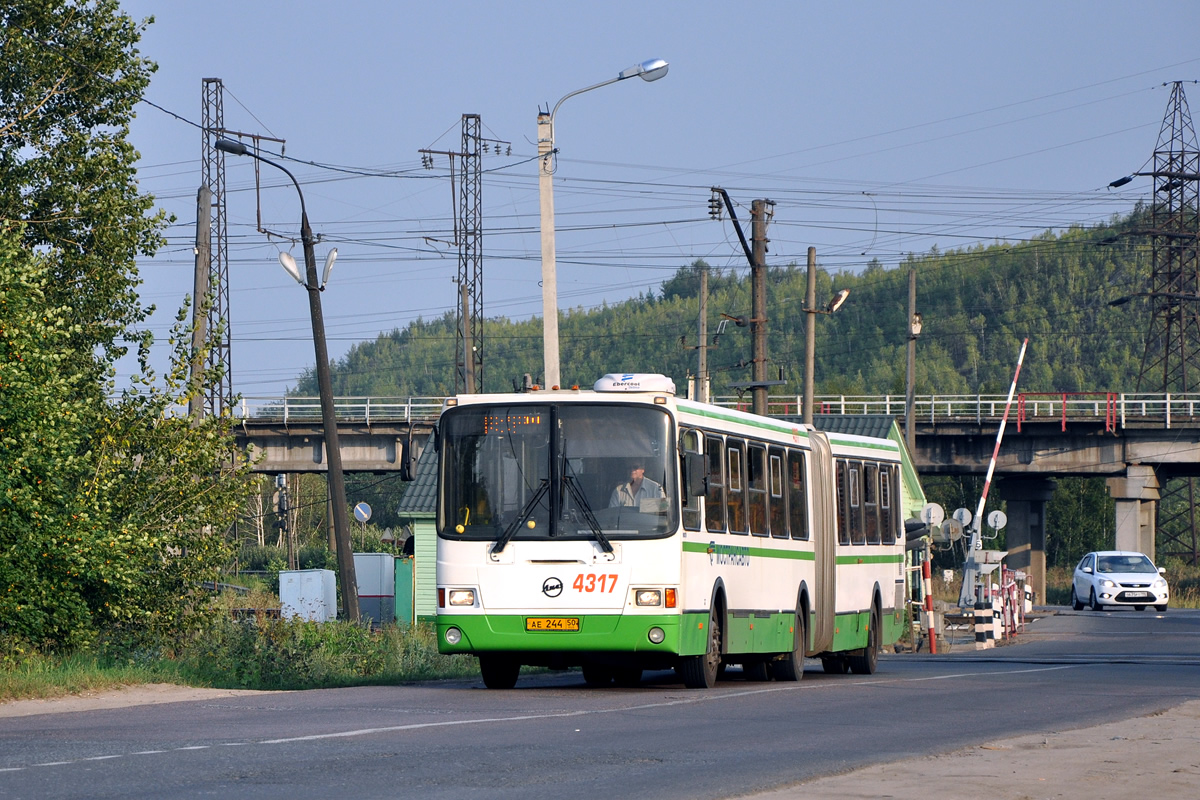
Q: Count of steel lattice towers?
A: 3